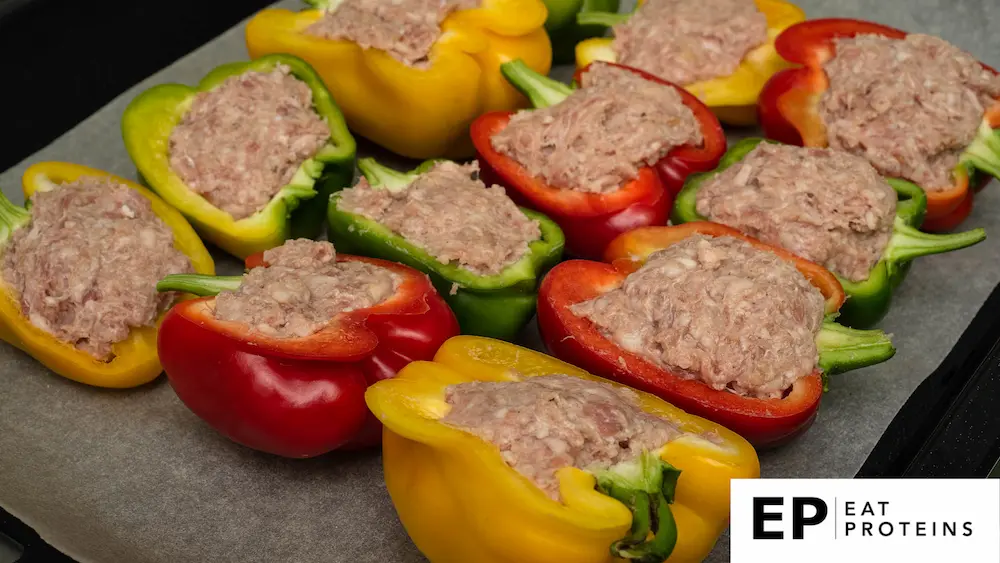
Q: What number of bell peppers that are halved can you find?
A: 12